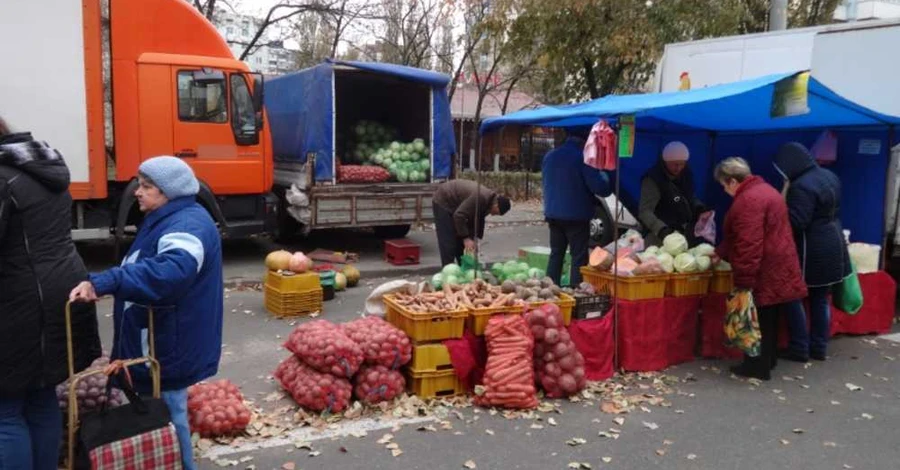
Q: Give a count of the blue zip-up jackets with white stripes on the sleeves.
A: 1